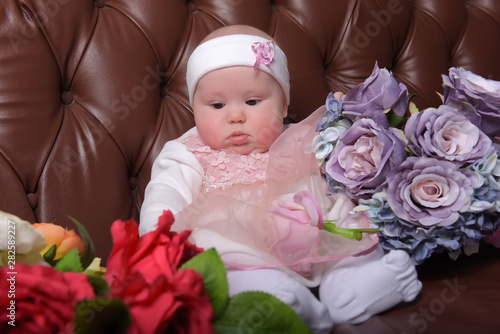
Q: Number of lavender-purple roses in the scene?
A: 5